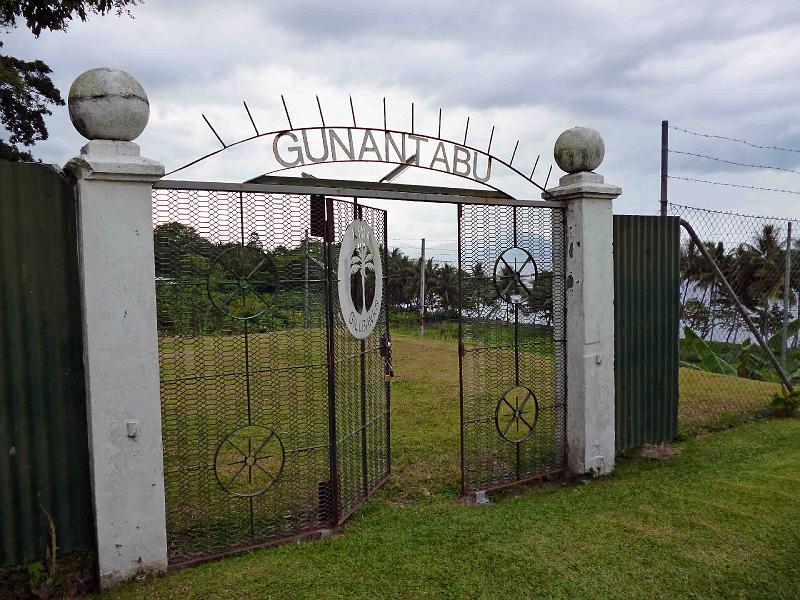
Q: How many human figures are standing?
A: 0